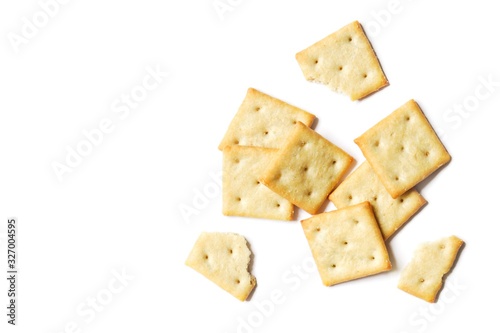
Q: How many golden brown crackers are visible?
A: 9